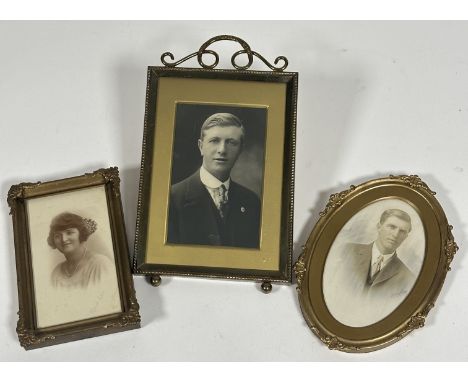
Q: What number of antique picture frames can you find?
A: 3